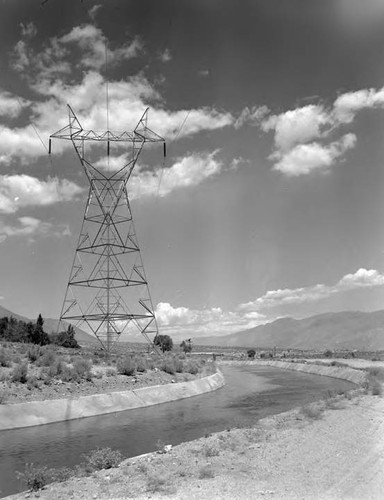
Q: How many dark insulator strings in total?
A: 3